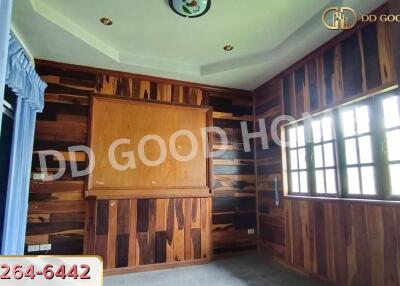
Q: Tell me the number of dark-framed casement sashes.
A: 4